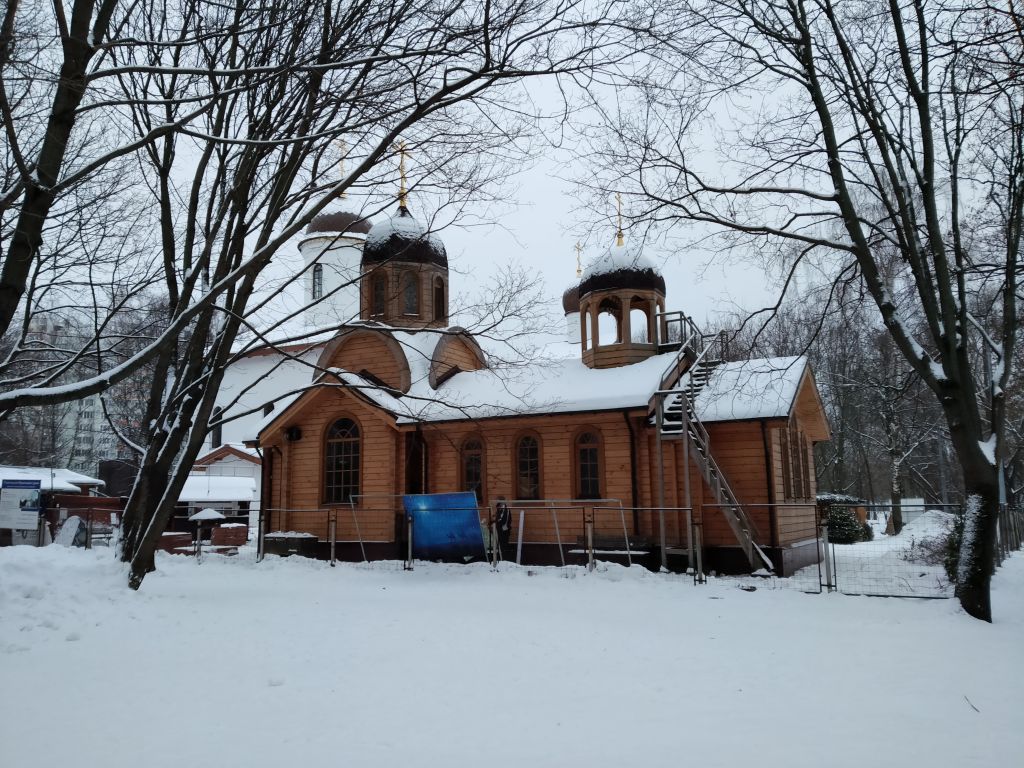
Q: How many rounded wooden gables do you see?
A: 2